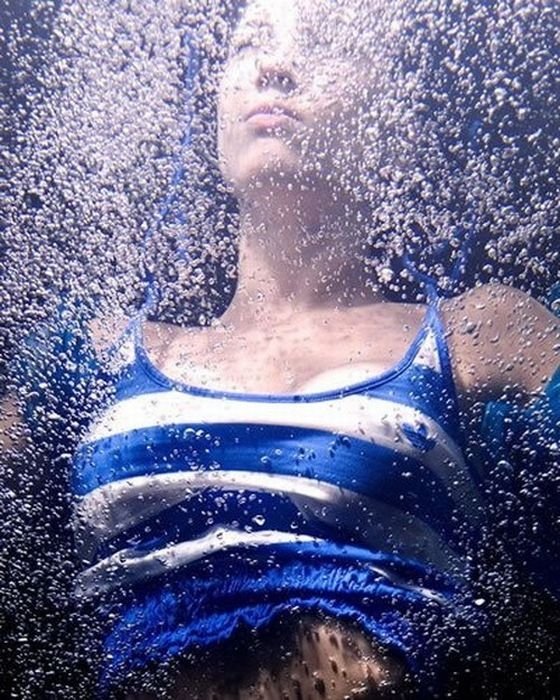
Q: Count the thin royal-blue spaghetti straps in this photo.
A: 2